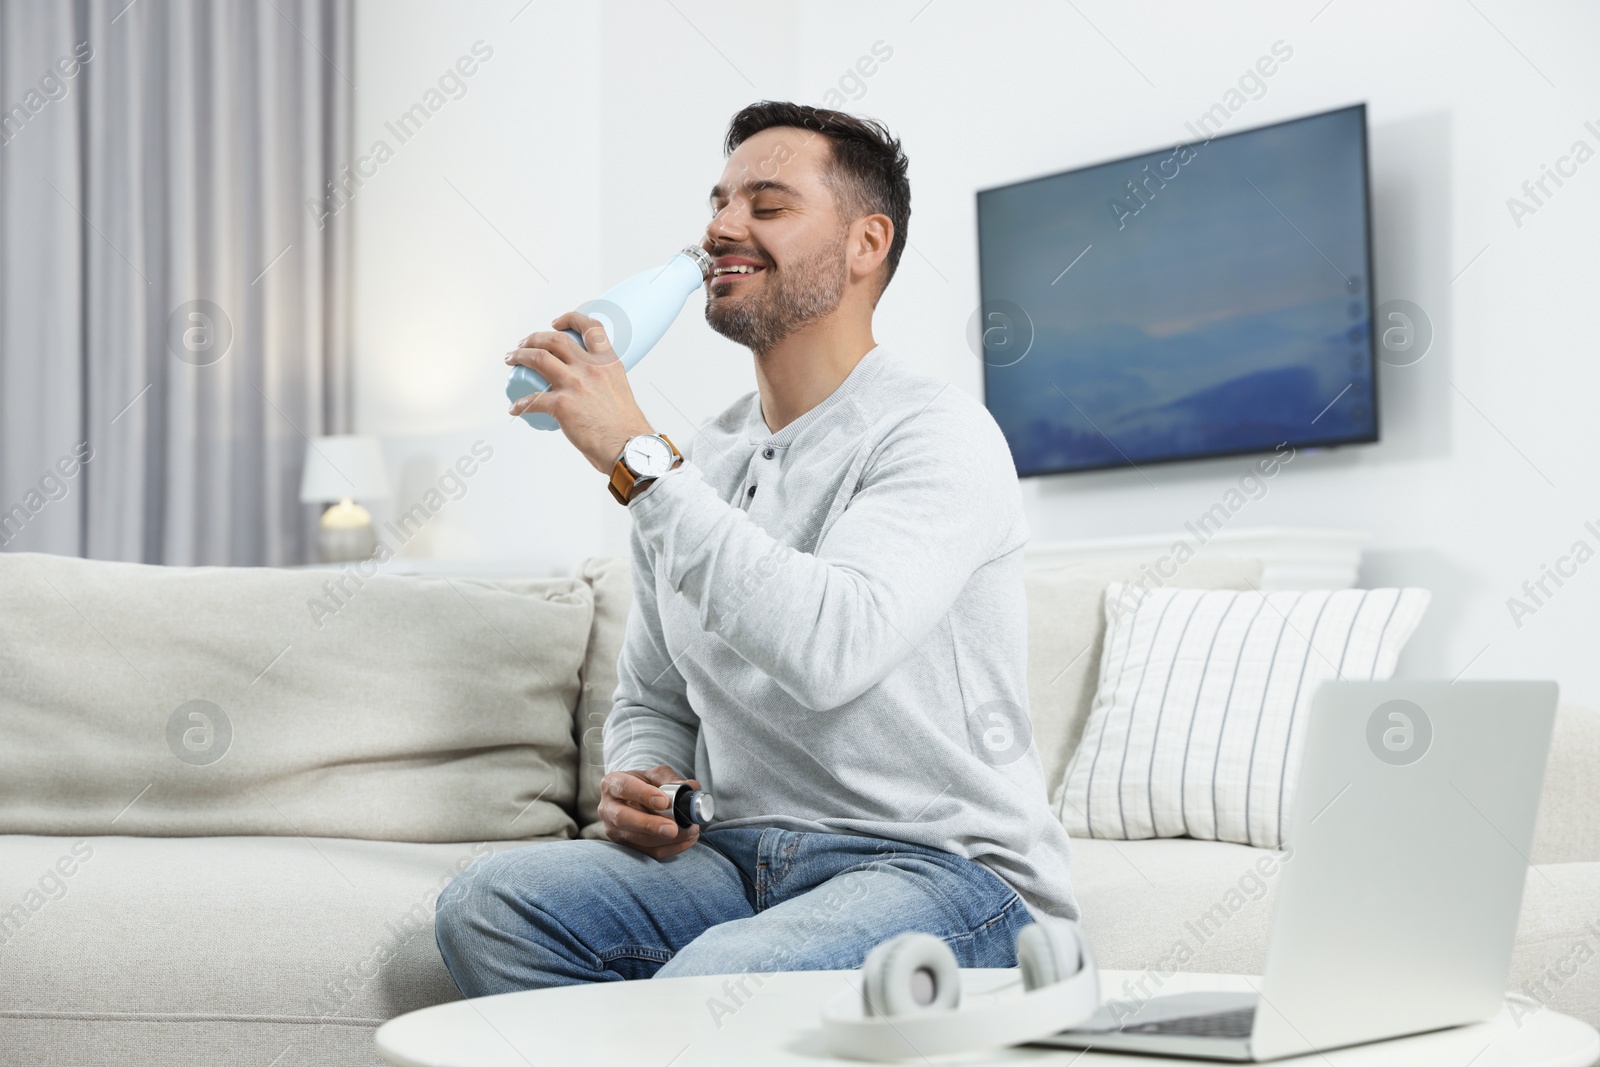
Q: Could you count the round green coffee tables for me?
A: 0